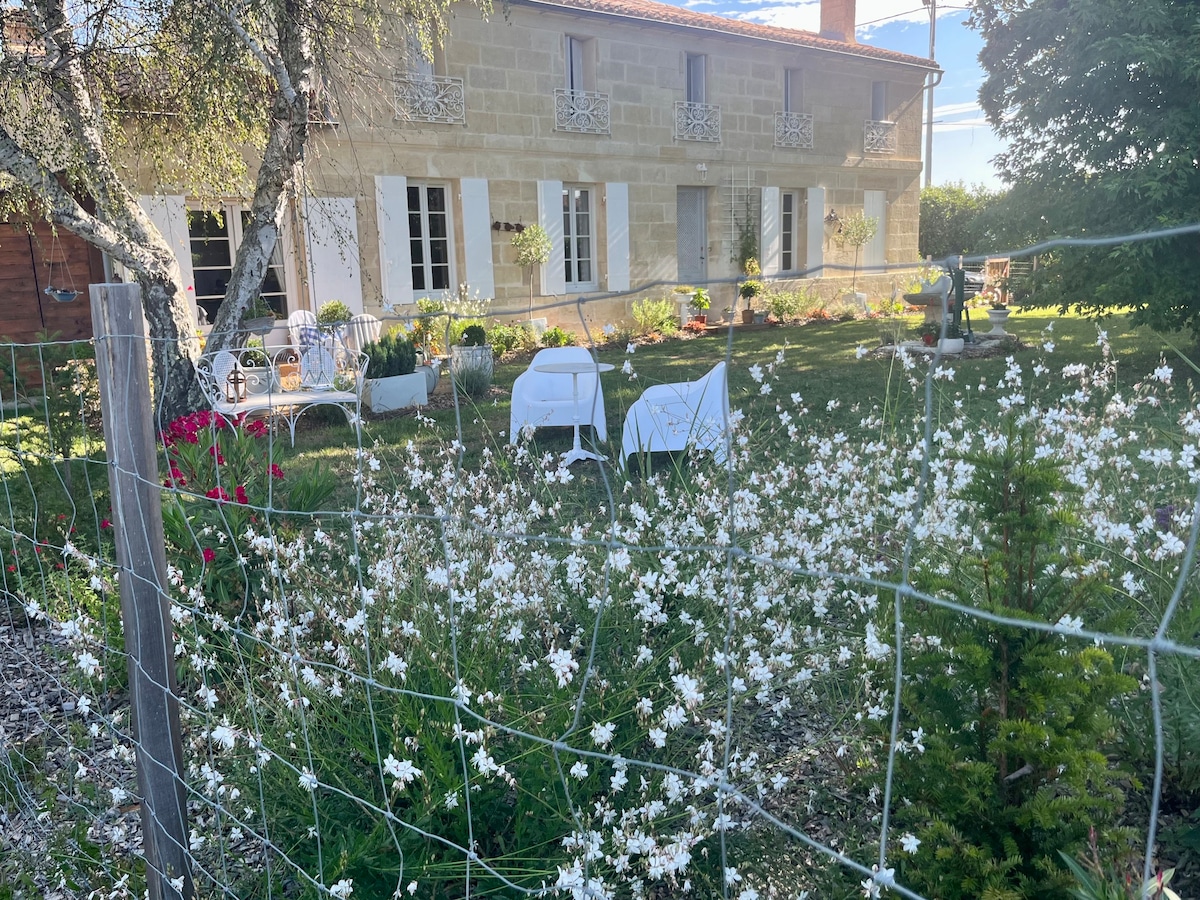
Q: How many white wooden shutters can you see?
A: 9